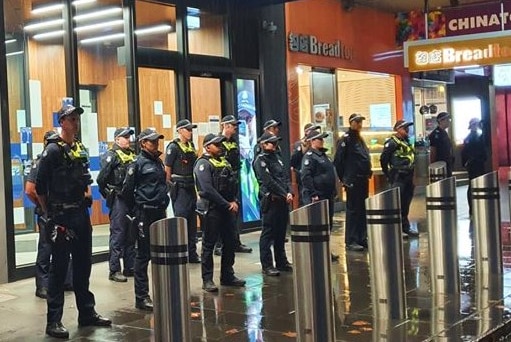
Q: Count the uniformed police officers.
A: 15